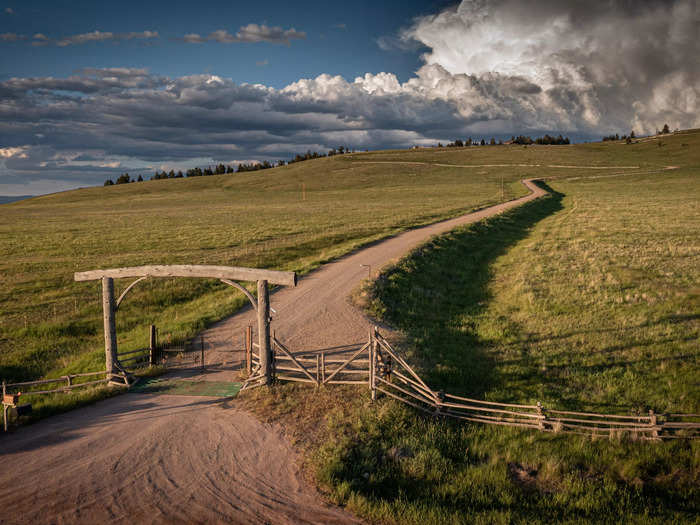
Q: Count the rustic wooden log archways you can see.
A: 1